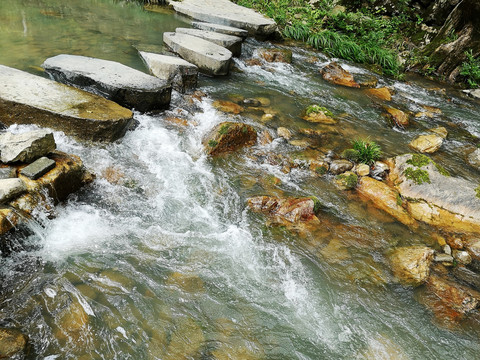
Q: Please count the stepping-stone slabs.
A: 7